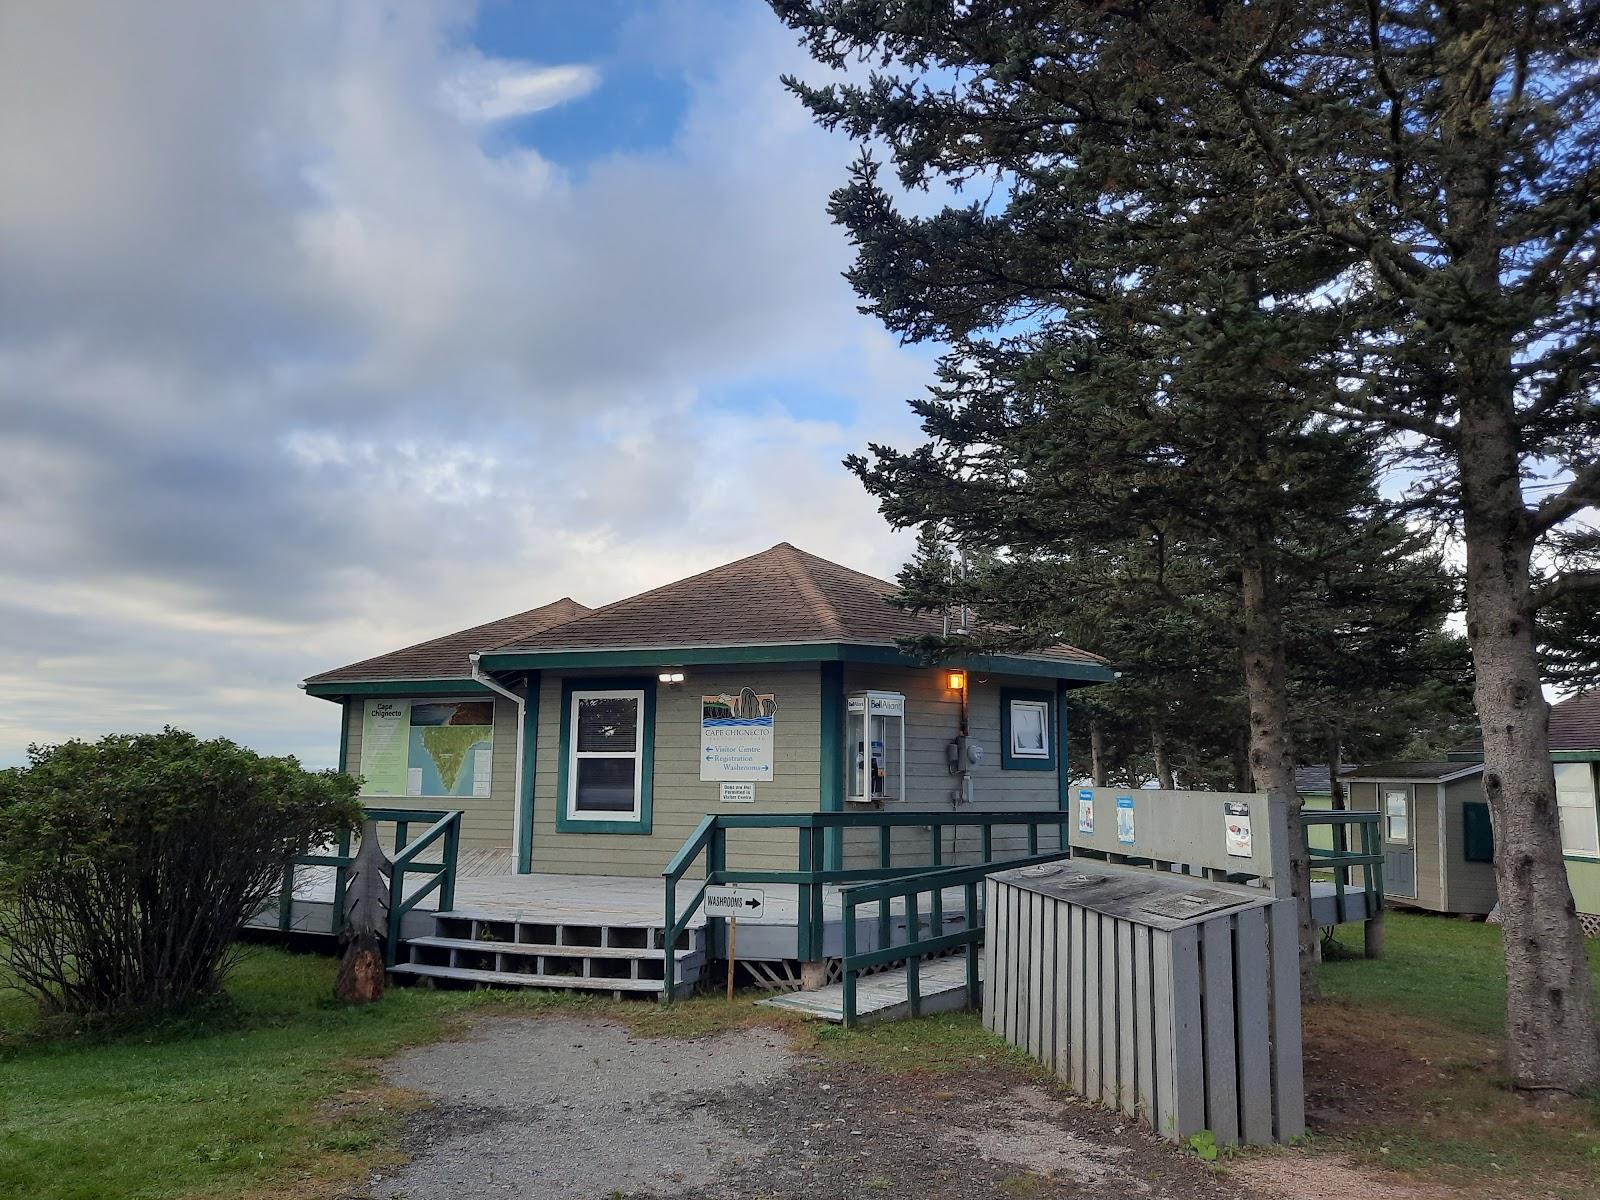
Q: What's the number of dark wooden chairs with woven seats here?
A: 0